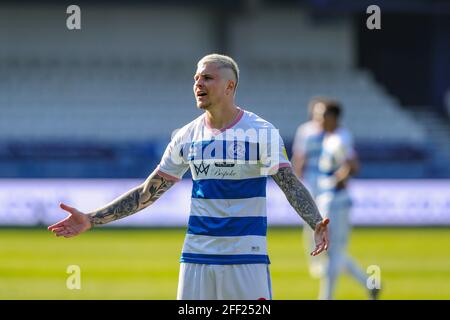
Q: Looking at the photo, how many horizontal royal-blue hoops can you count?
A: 4